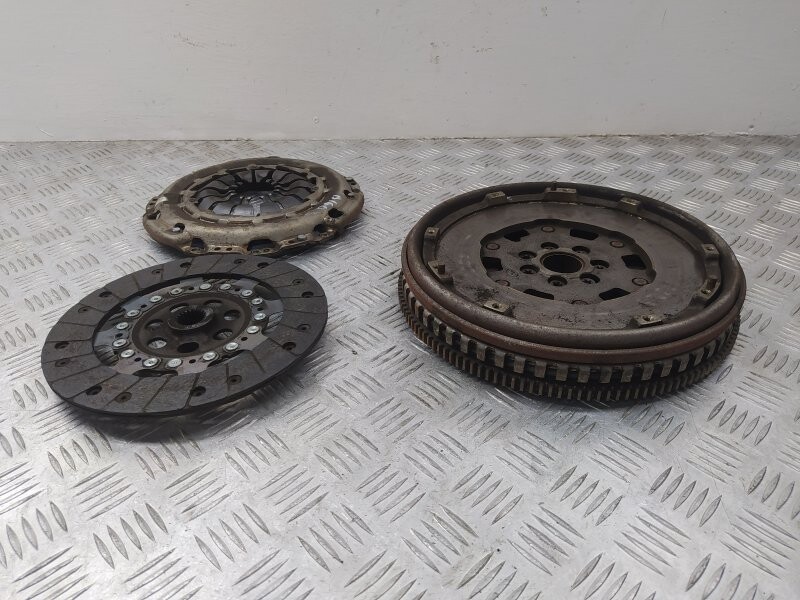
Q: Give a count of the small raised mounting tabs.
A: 9